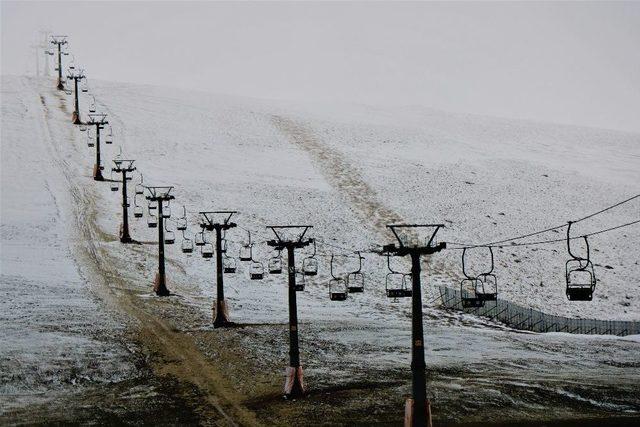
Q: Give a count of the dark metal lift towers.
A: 8